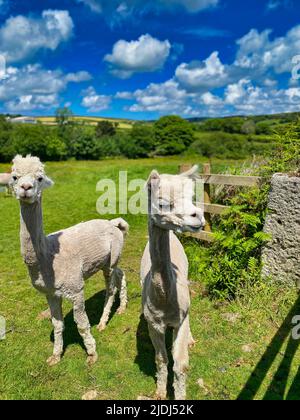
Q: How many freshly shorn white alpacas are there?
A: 2